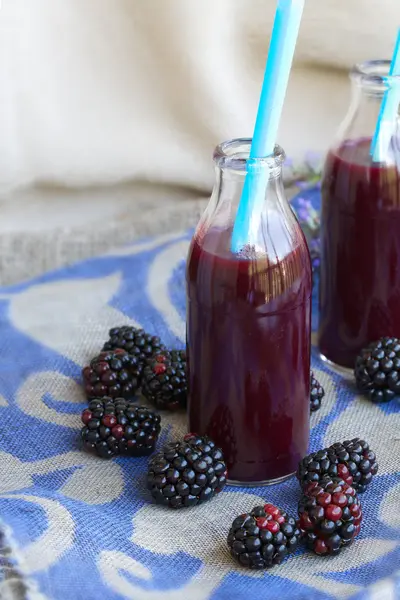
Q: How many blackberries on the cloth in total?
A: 10